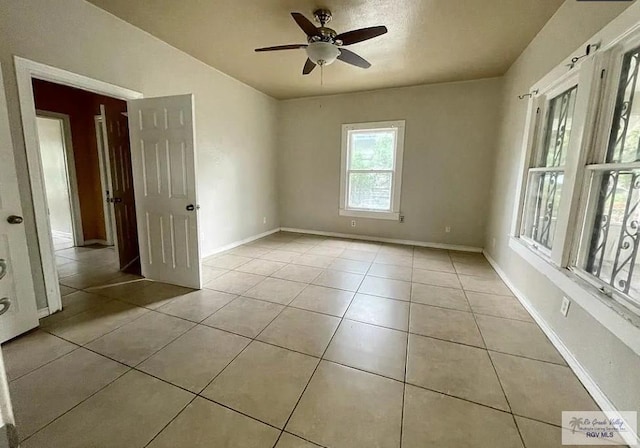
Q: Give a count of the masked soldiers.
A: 0